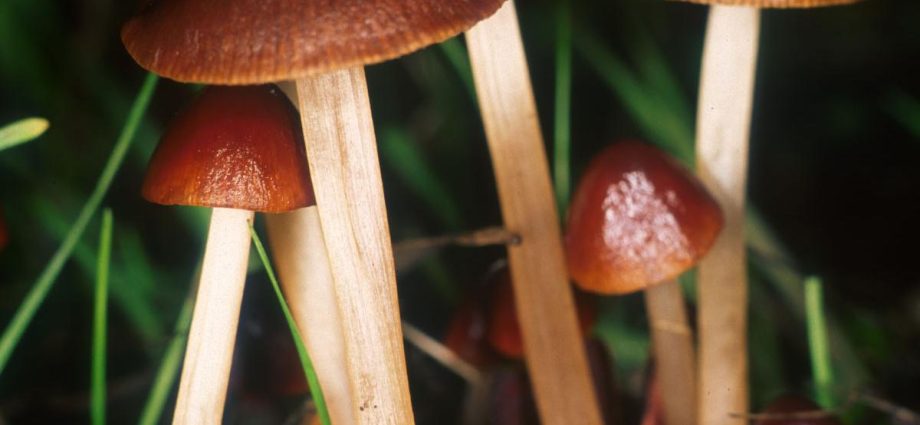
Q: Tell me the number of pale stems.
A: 6